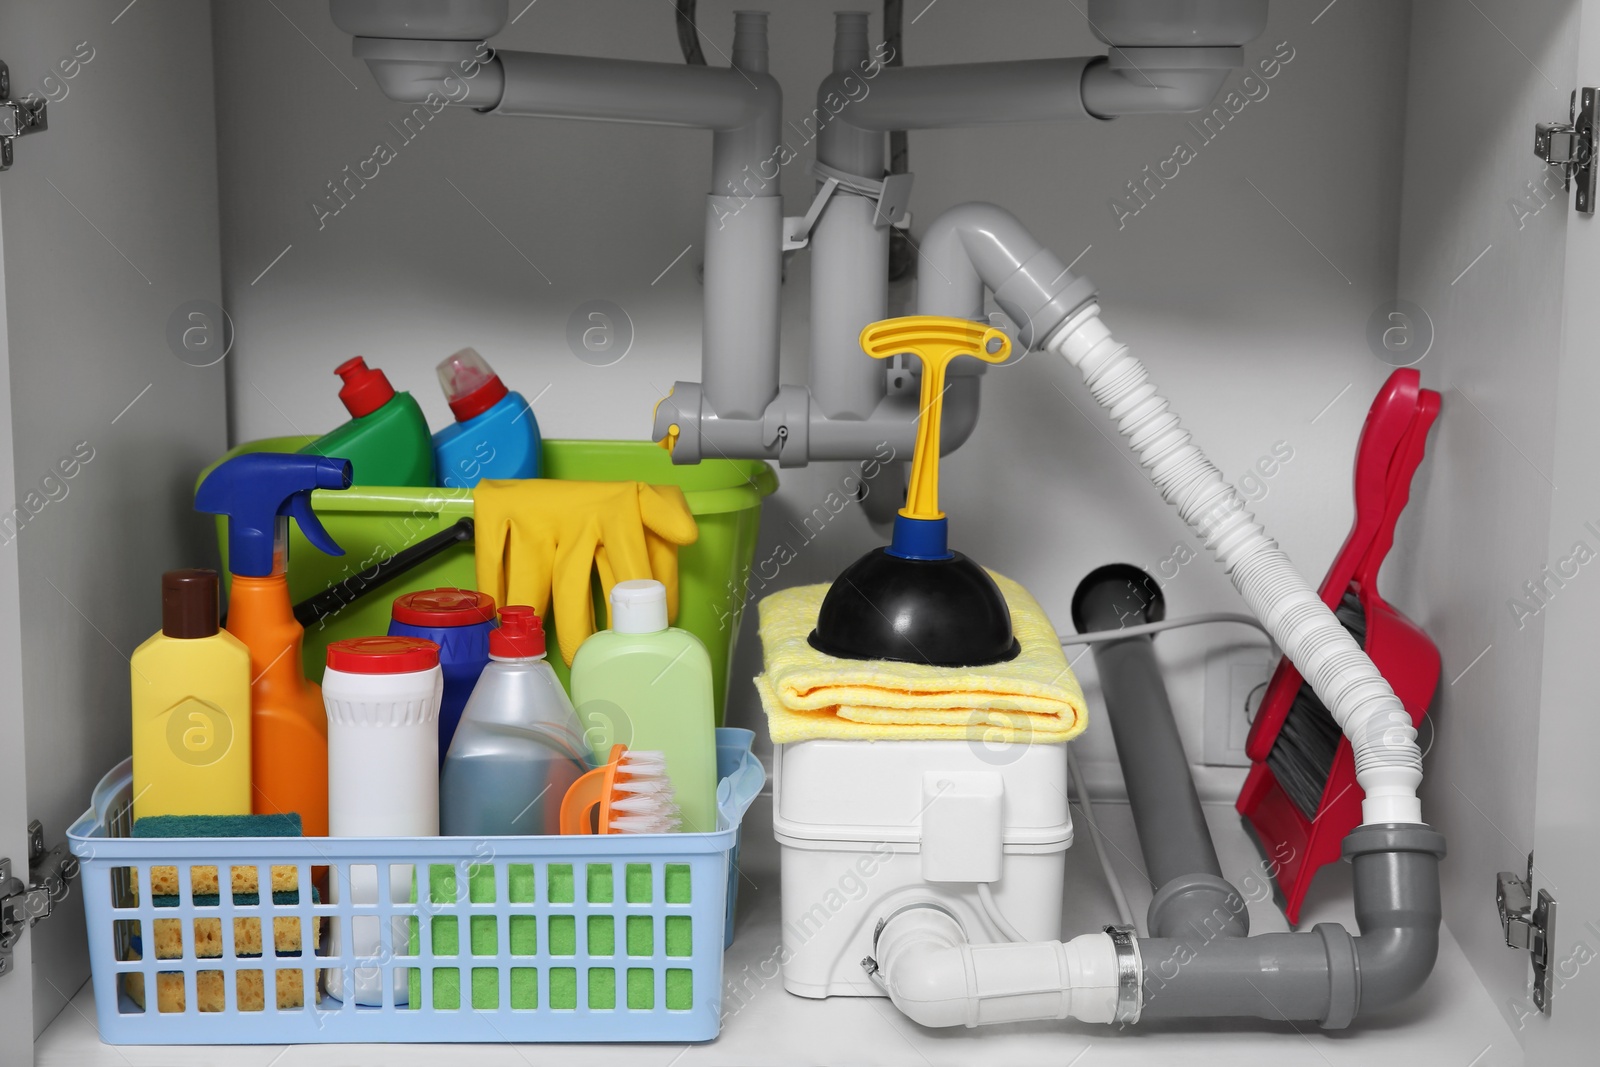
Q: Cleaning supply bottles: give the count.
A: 8